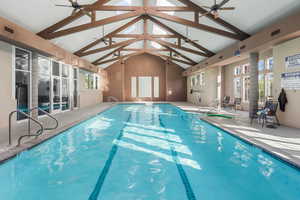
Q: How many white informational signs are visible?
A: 2